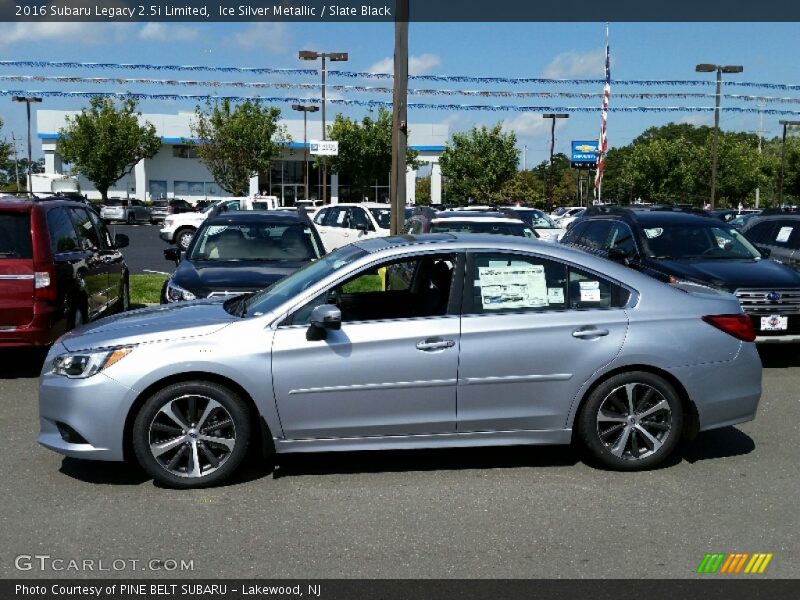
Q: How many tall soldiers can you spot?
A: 0